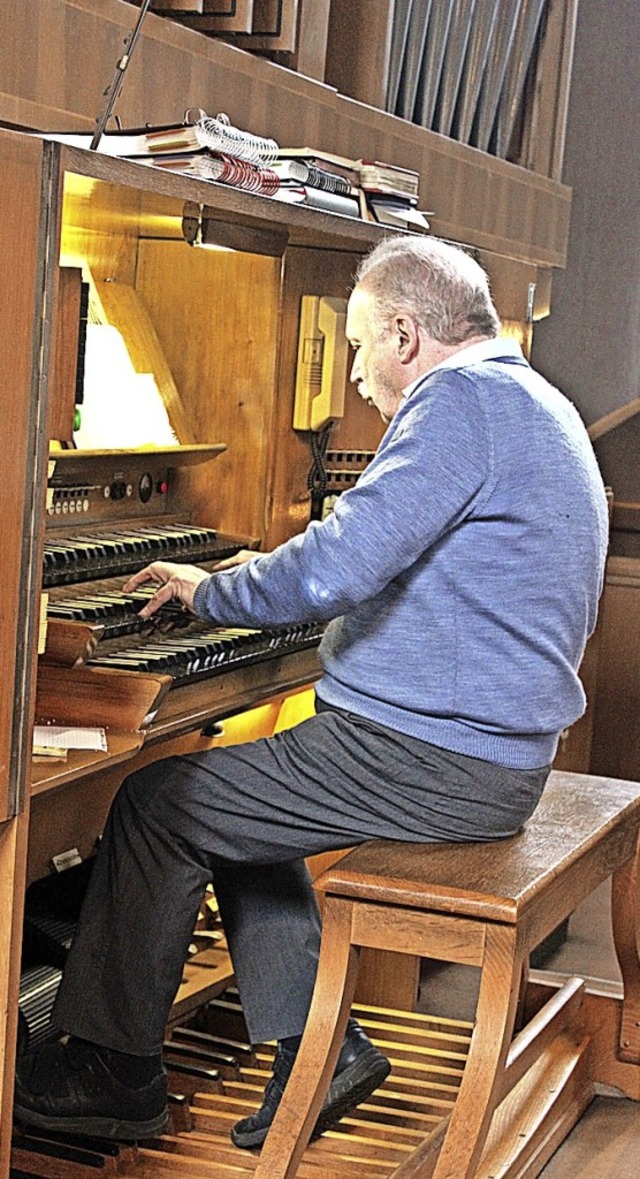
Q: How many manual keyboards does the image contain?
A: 3